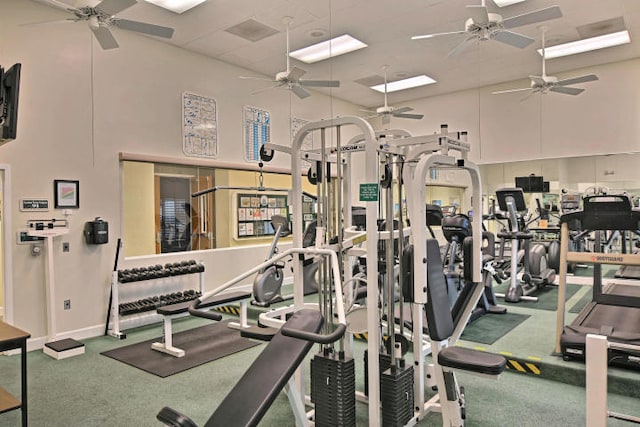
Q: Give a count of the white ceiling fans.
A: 5